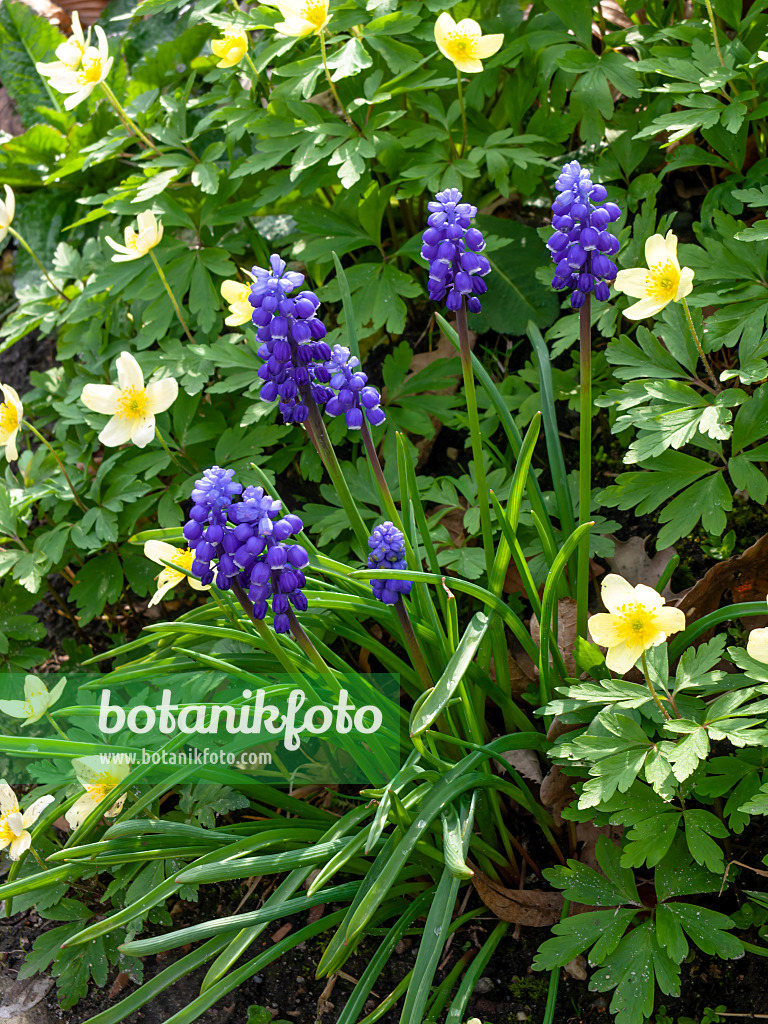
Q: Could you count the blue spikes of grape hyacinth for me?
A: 7